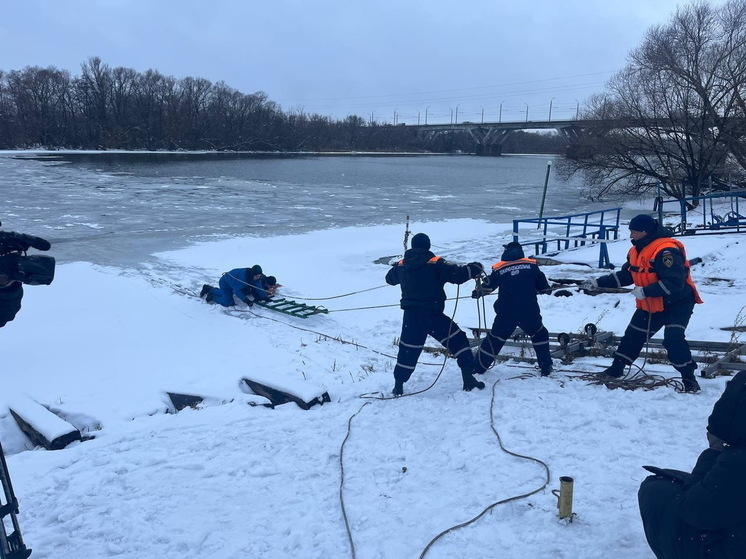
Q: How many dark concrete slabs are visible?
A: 3